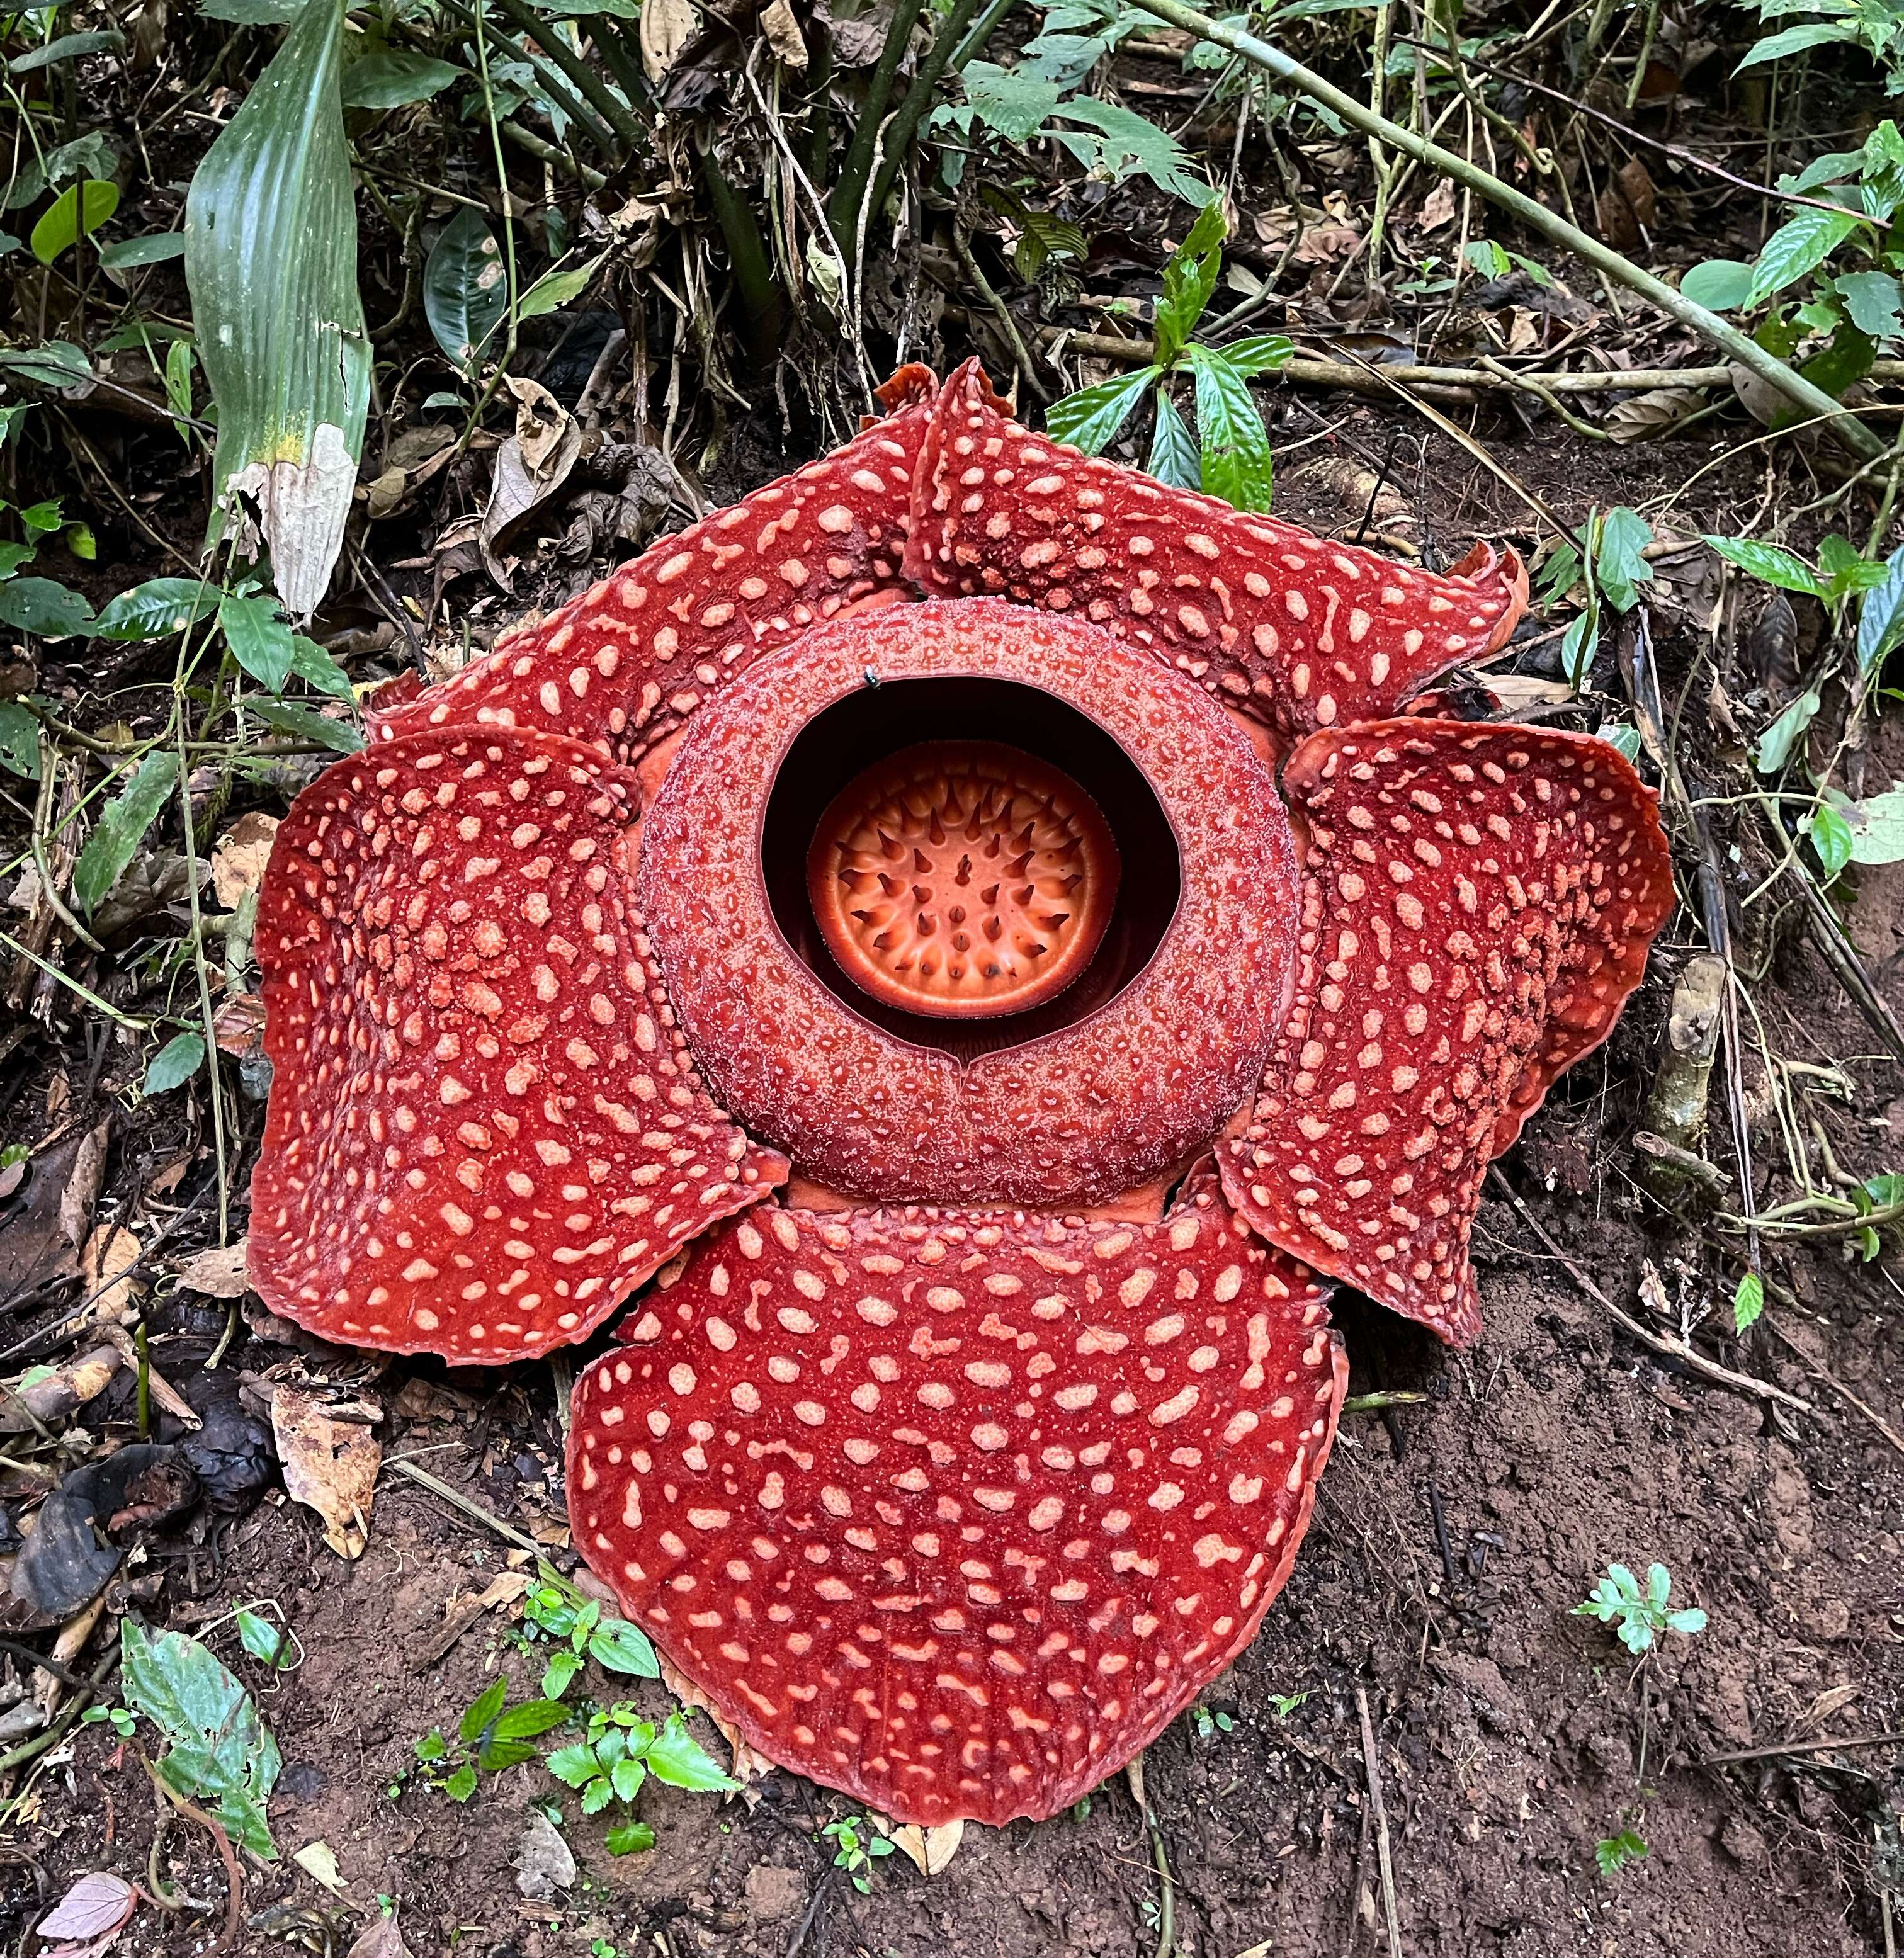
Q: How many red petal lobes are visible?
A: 5